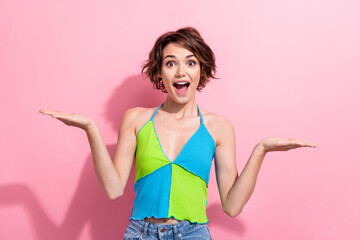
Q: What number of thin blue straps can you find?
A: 2